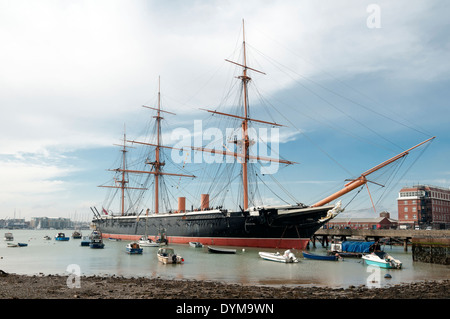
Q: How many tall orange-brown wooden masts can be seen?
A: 3